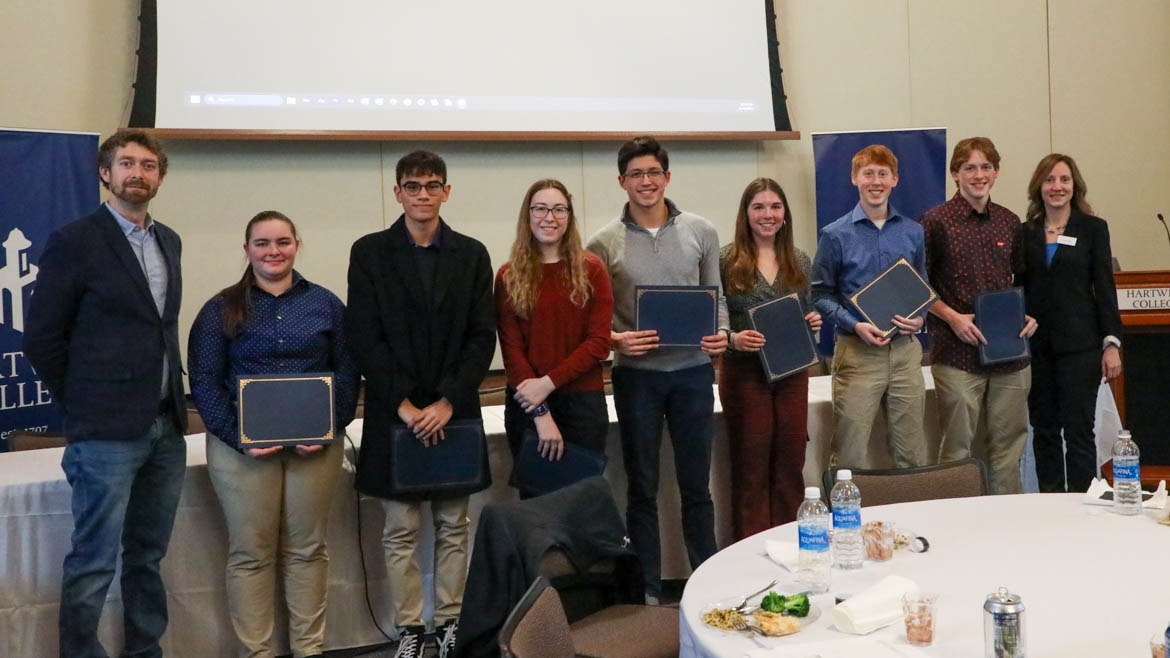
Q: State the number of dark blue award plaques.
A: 7